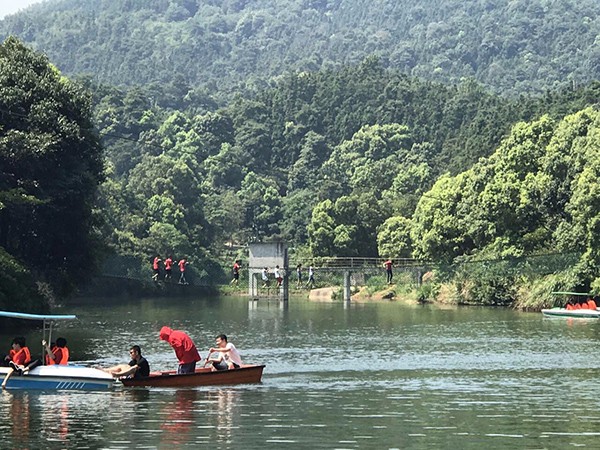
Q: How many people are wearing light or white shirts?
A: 5